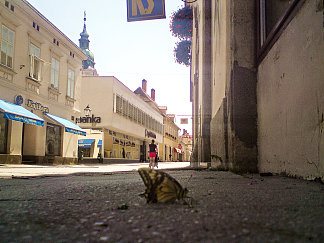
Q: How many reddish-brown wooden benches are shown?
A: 0